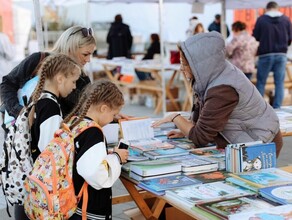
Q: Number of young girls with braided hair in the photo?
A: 2